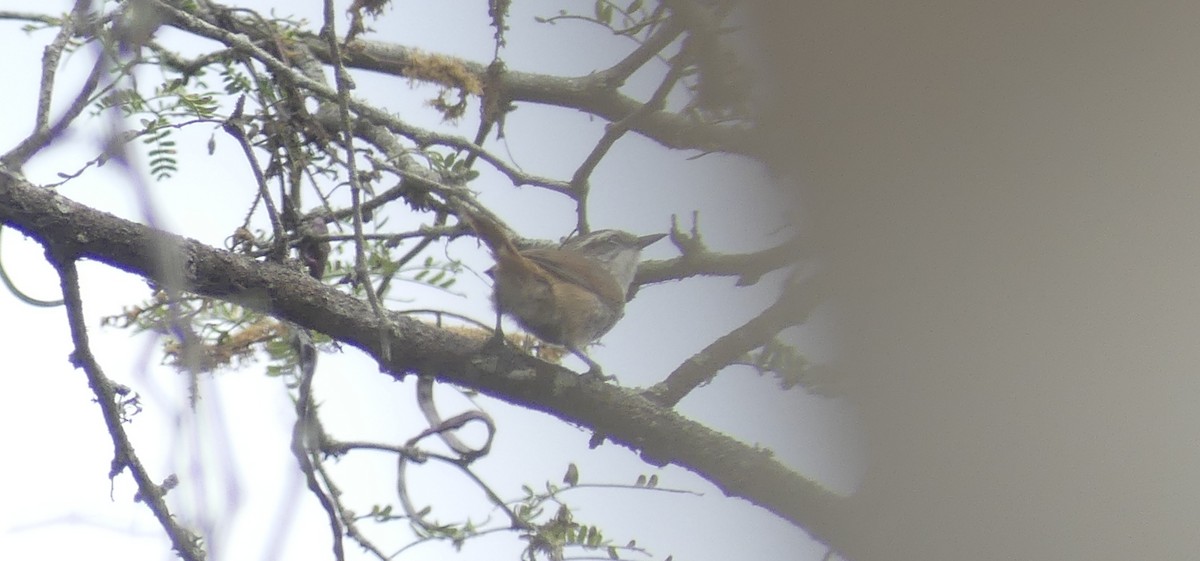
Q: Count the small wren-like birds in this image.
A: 1